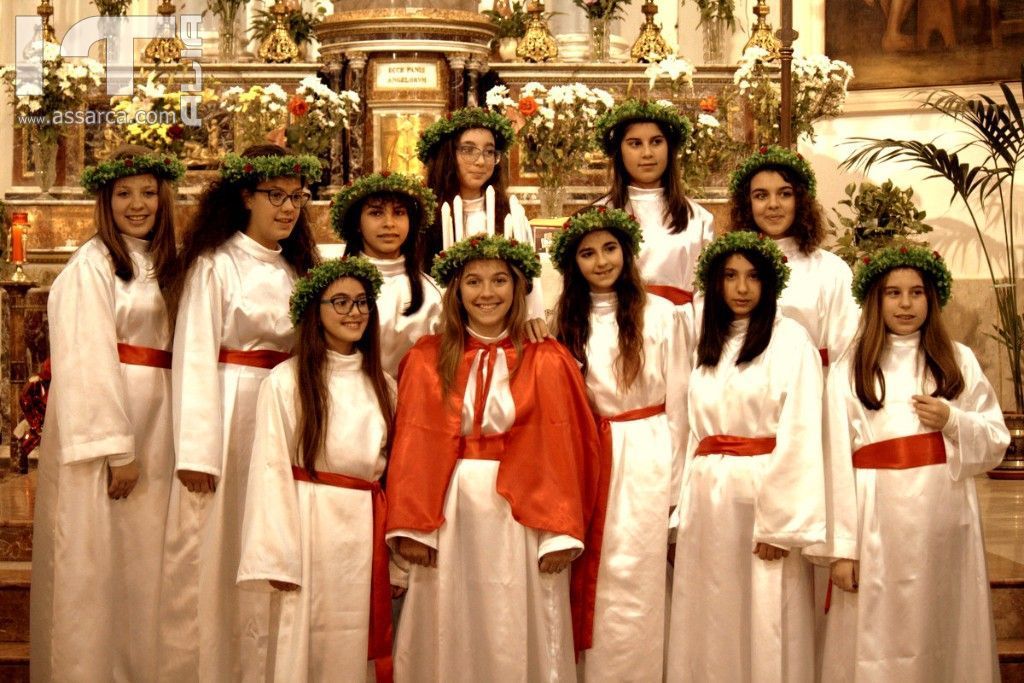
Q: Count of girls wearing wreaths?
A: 11